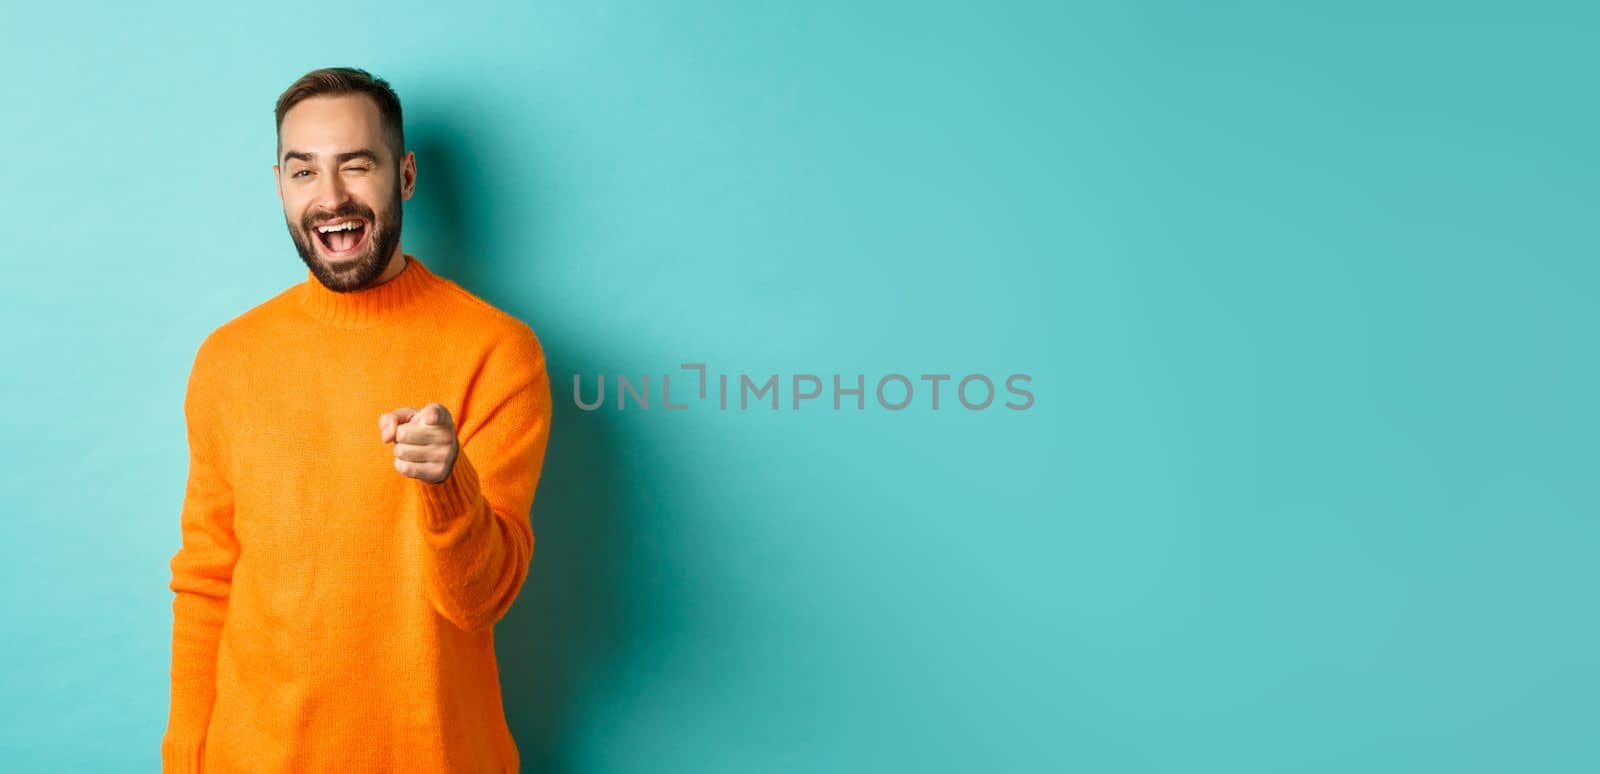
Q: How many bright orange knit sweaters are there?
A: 1